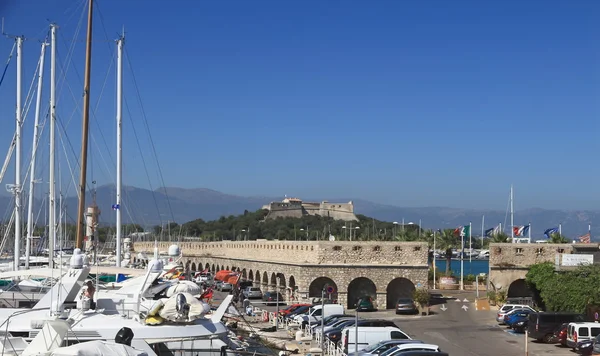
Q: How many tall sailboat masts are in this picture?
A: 5